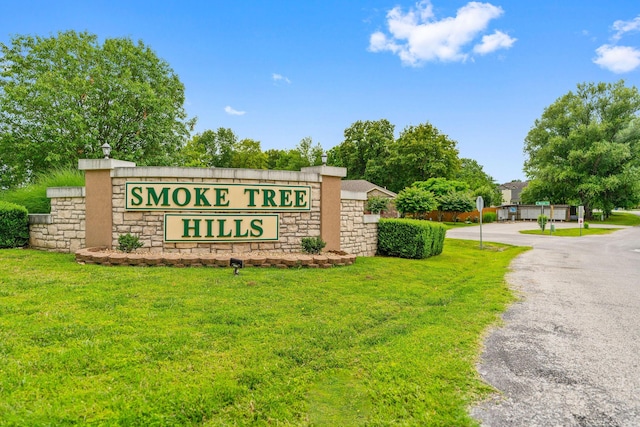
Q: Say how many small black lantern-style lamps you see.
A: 2